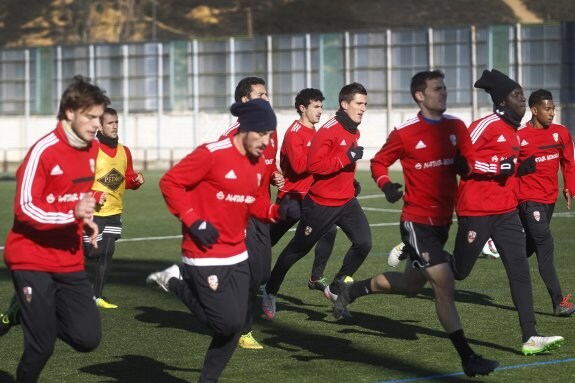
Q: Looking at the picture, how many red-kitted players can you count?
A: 8